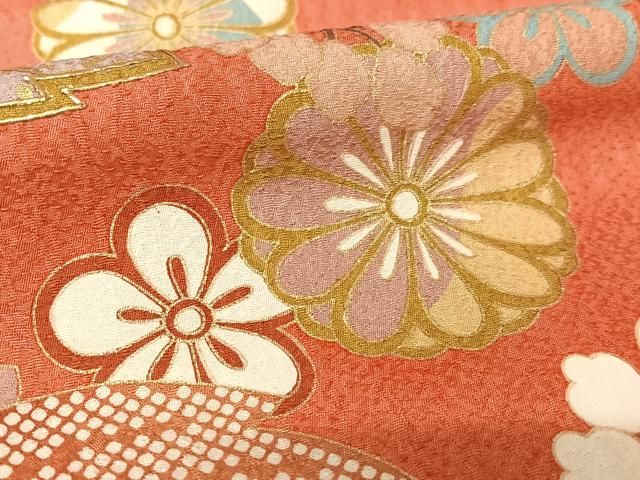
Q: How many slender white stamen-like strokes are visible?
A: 11